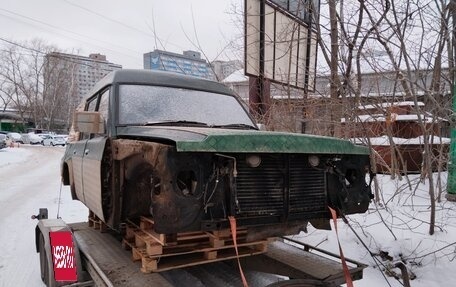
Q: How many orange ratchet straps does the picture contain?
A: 2